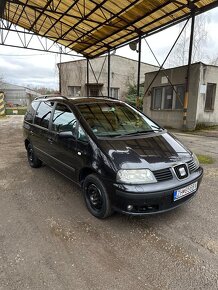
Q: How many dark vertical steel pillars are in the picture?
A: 4